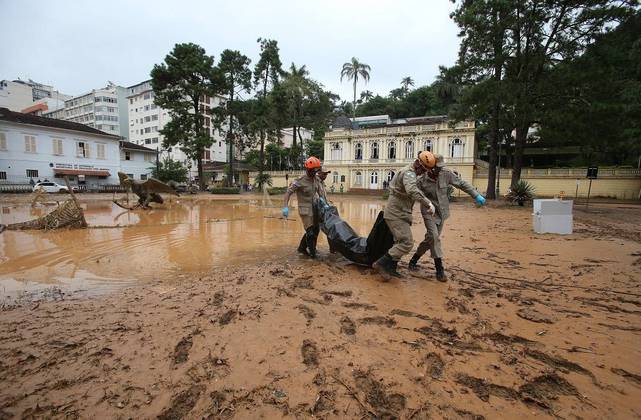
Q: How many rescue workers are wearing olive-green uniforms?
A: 4